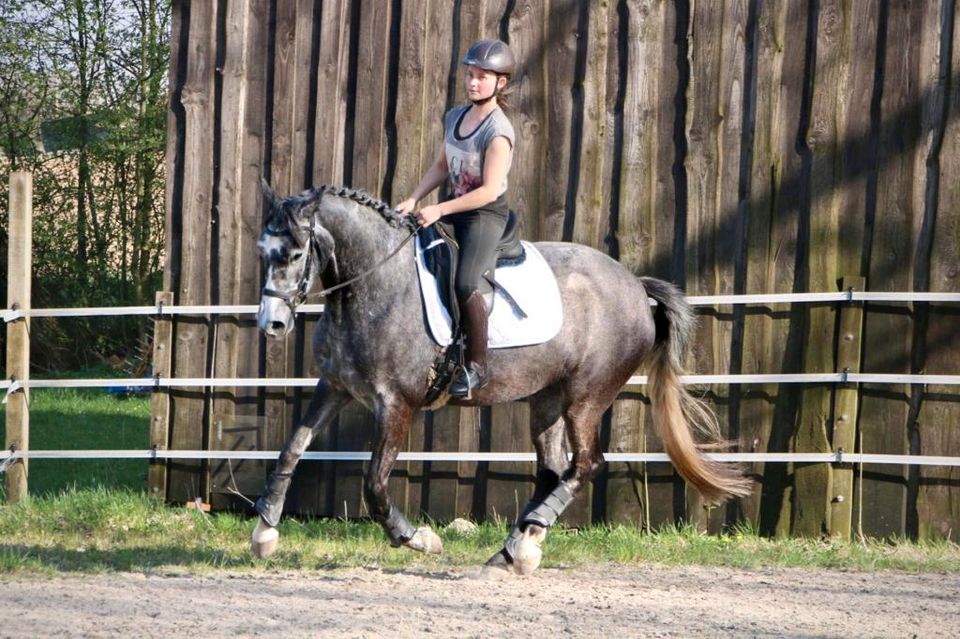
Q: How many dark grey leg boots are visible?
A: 4